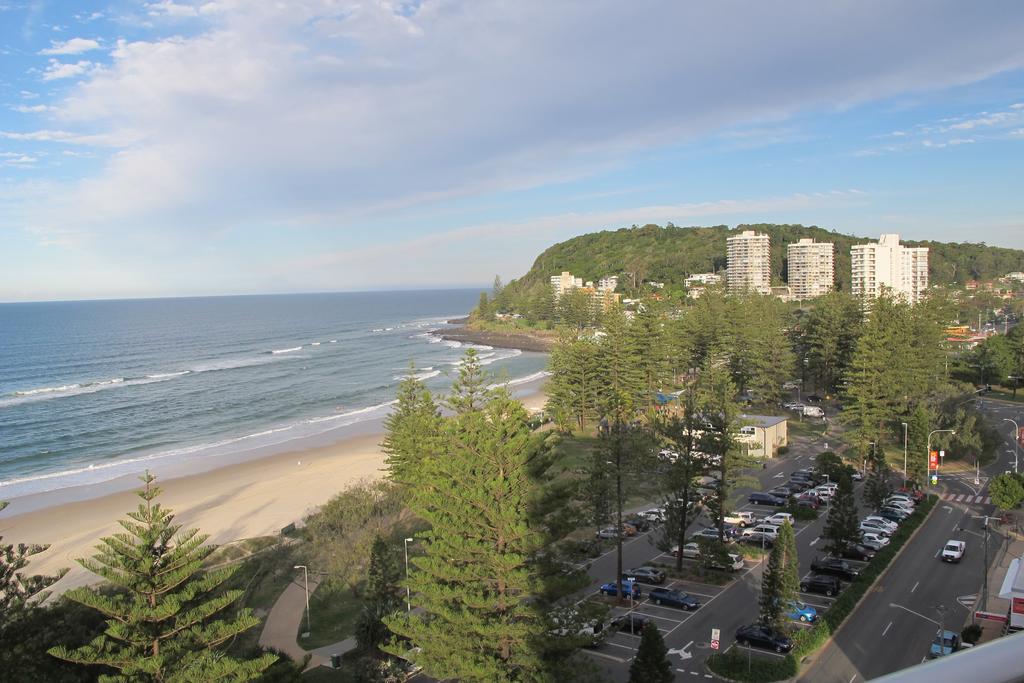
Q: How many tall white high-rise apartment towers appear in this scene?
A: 3